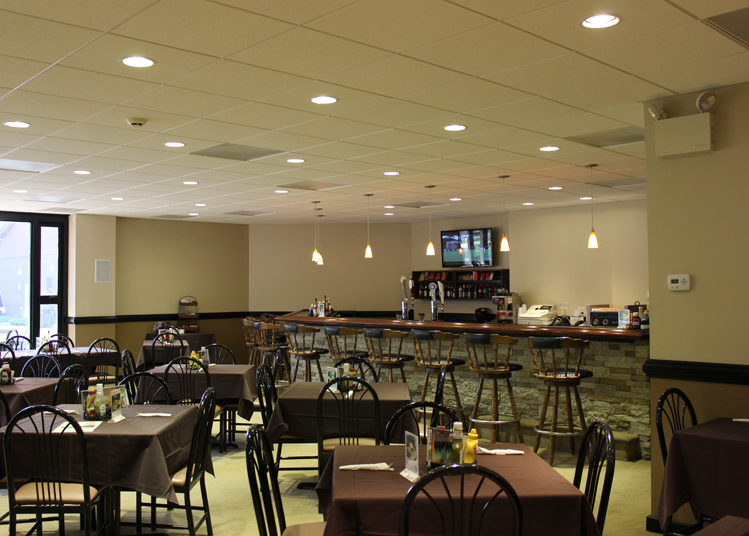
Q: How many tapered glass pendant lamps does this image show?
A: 7